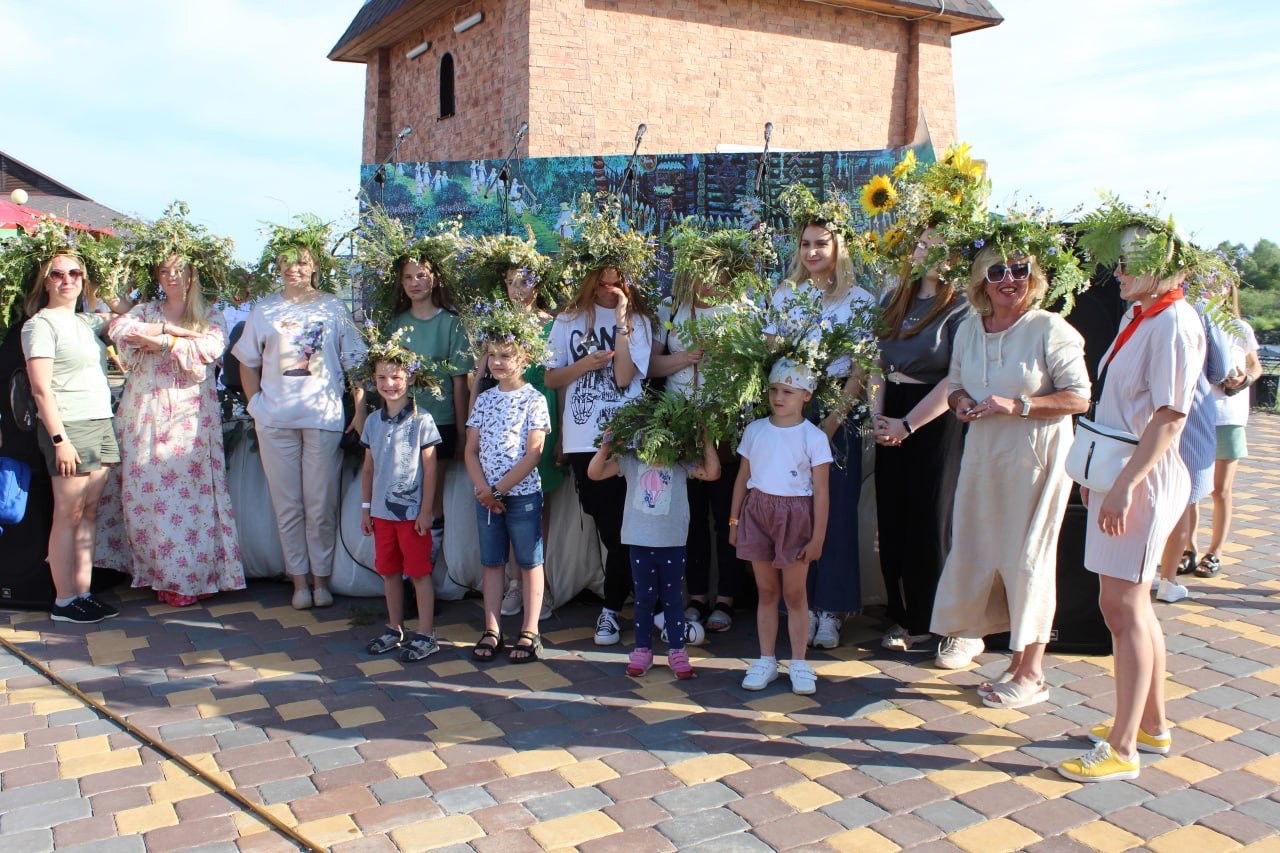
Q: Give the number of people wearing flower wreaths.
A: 15